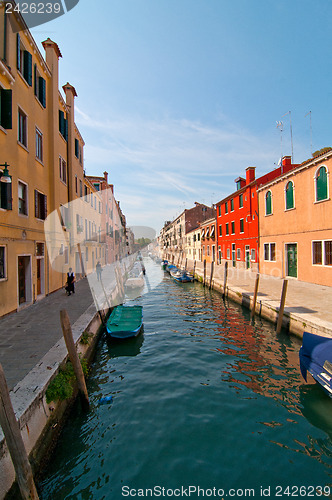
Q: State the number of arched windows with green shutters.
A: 3